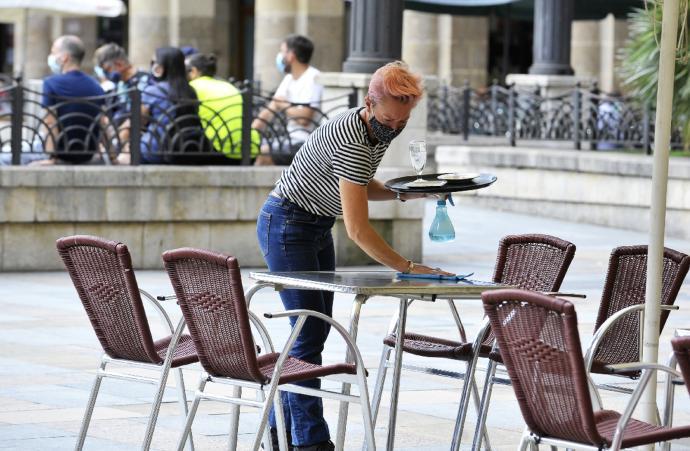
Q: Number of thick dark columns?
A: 2